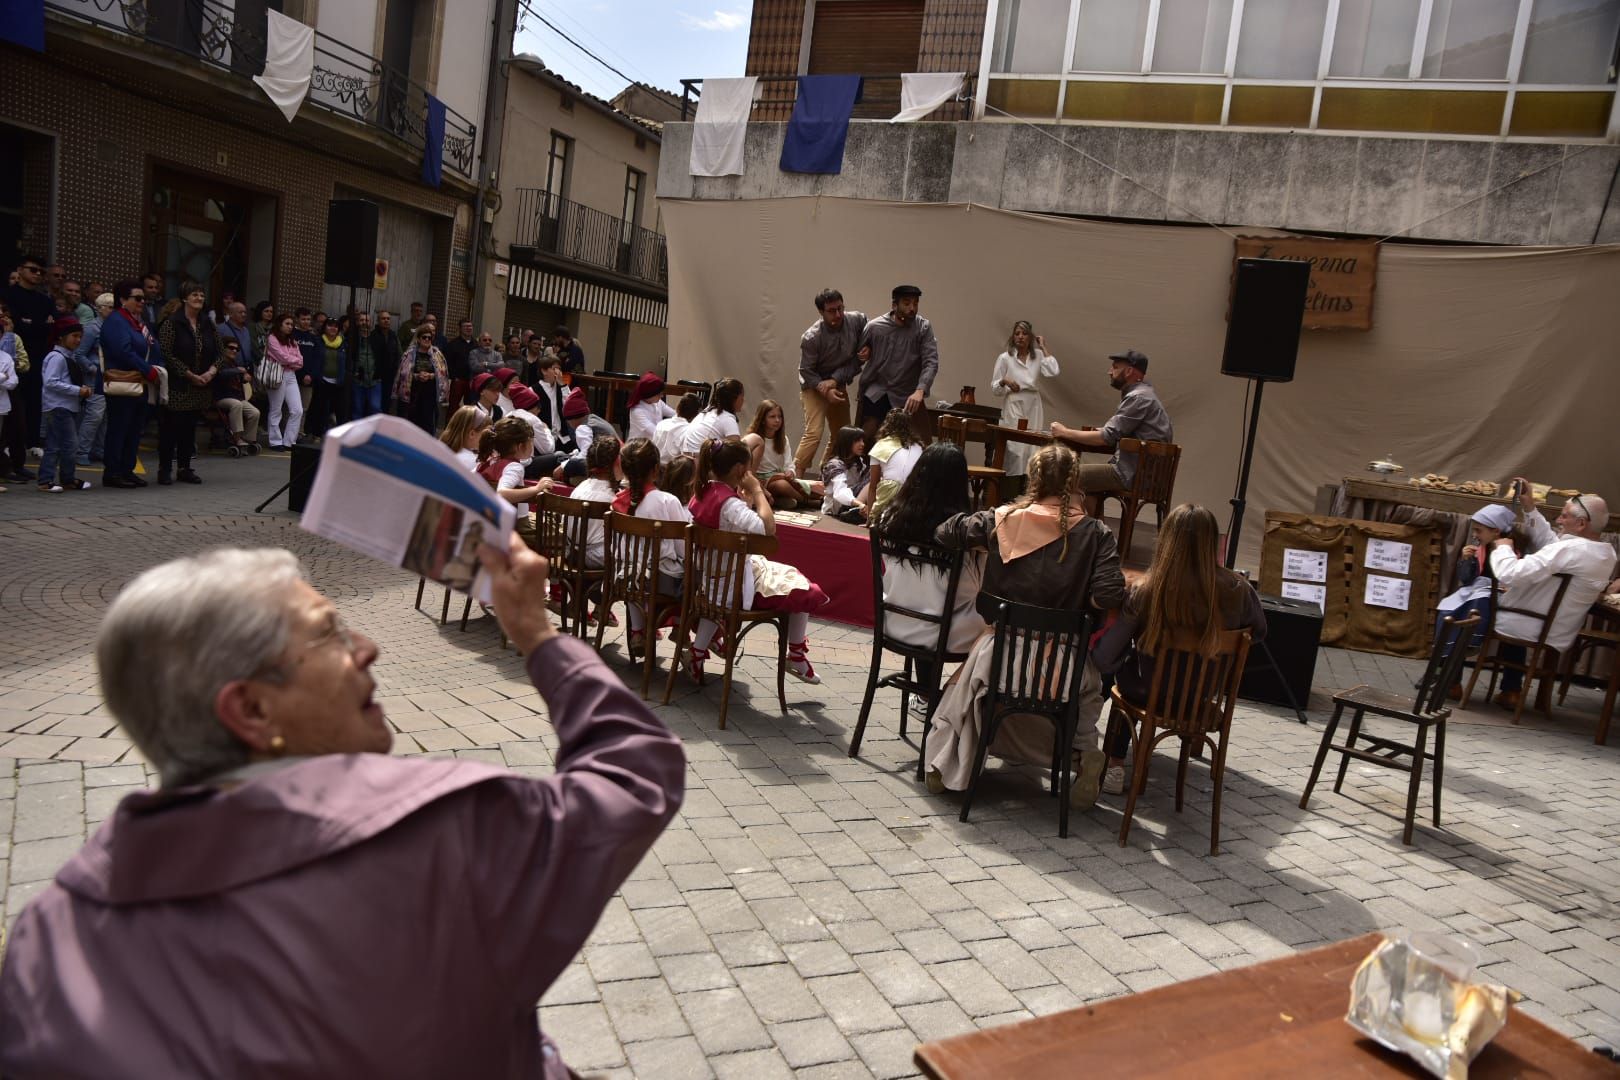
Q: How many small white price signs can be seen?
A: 4